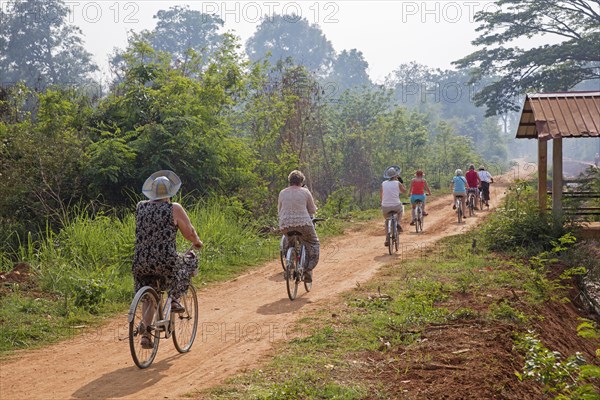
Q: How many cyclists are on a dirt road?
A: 7